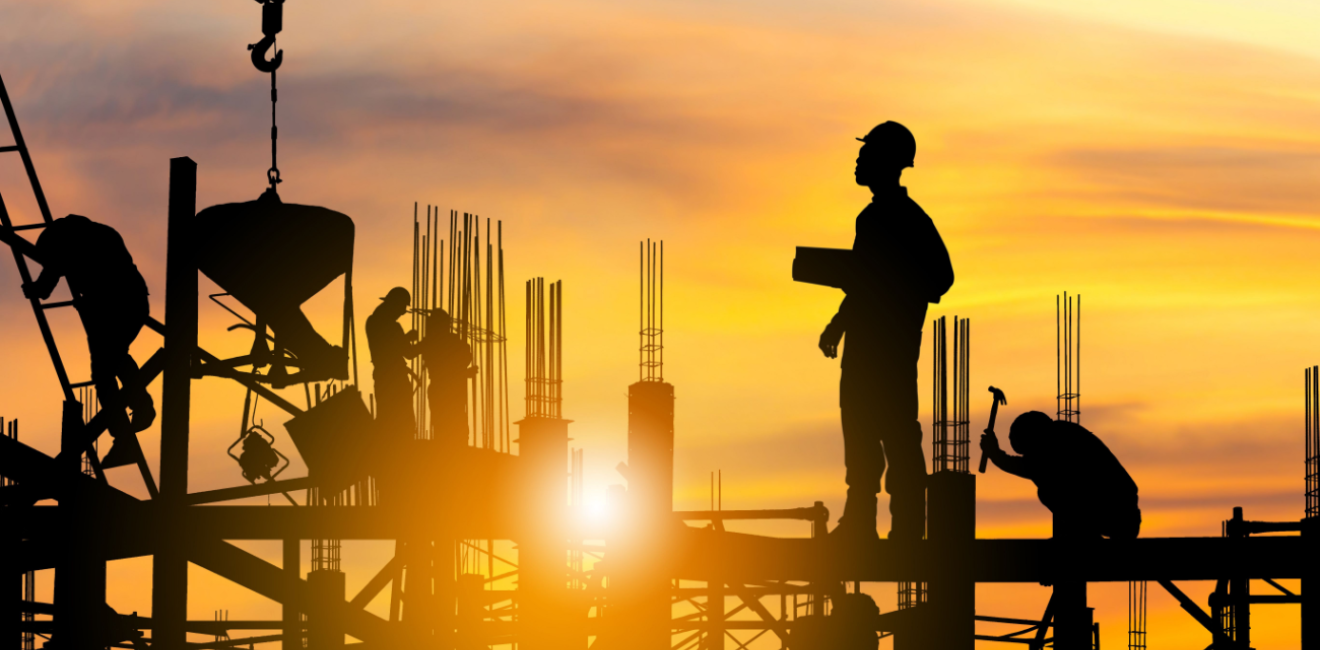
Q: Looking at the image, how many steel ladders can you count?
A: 1